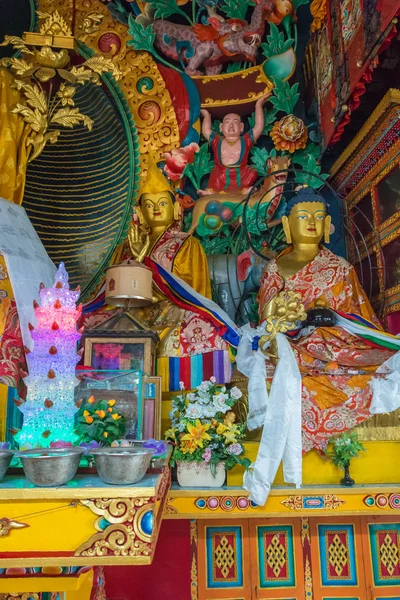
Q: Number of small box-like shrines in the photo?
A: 1